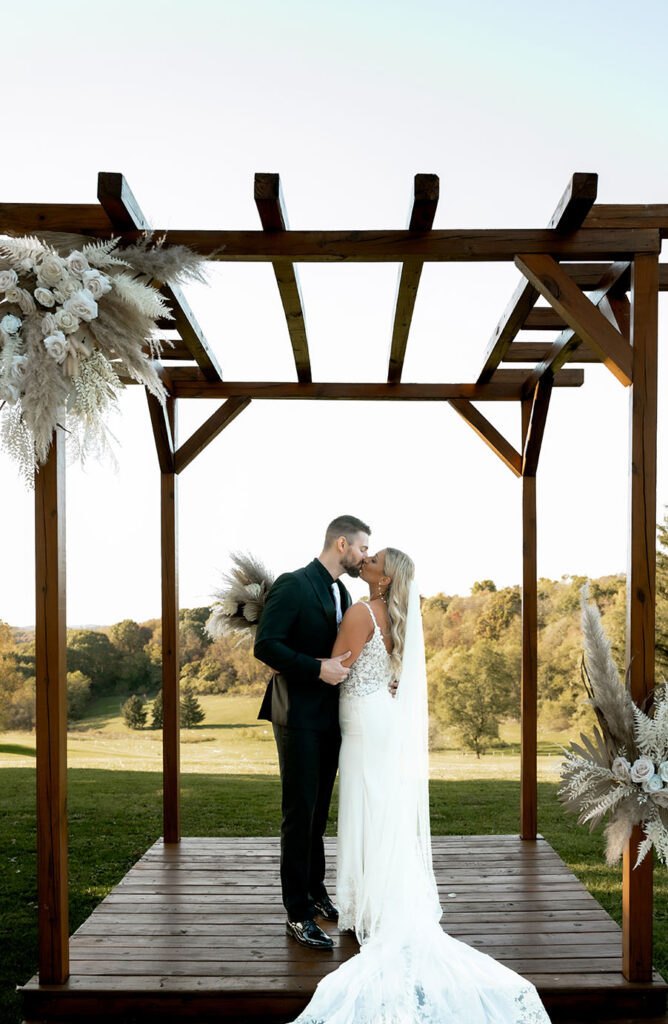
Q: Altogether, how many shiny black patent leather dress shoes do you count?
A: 2